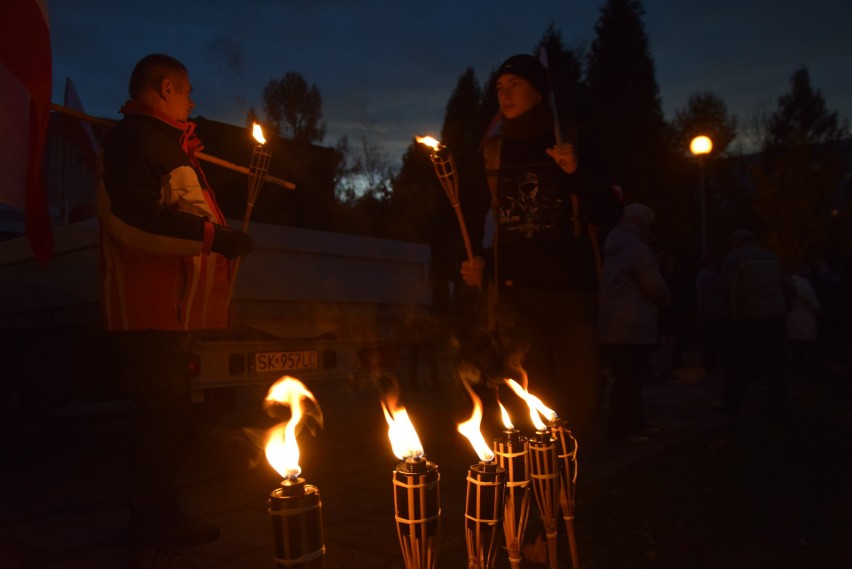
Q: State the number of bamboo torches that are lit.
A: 8